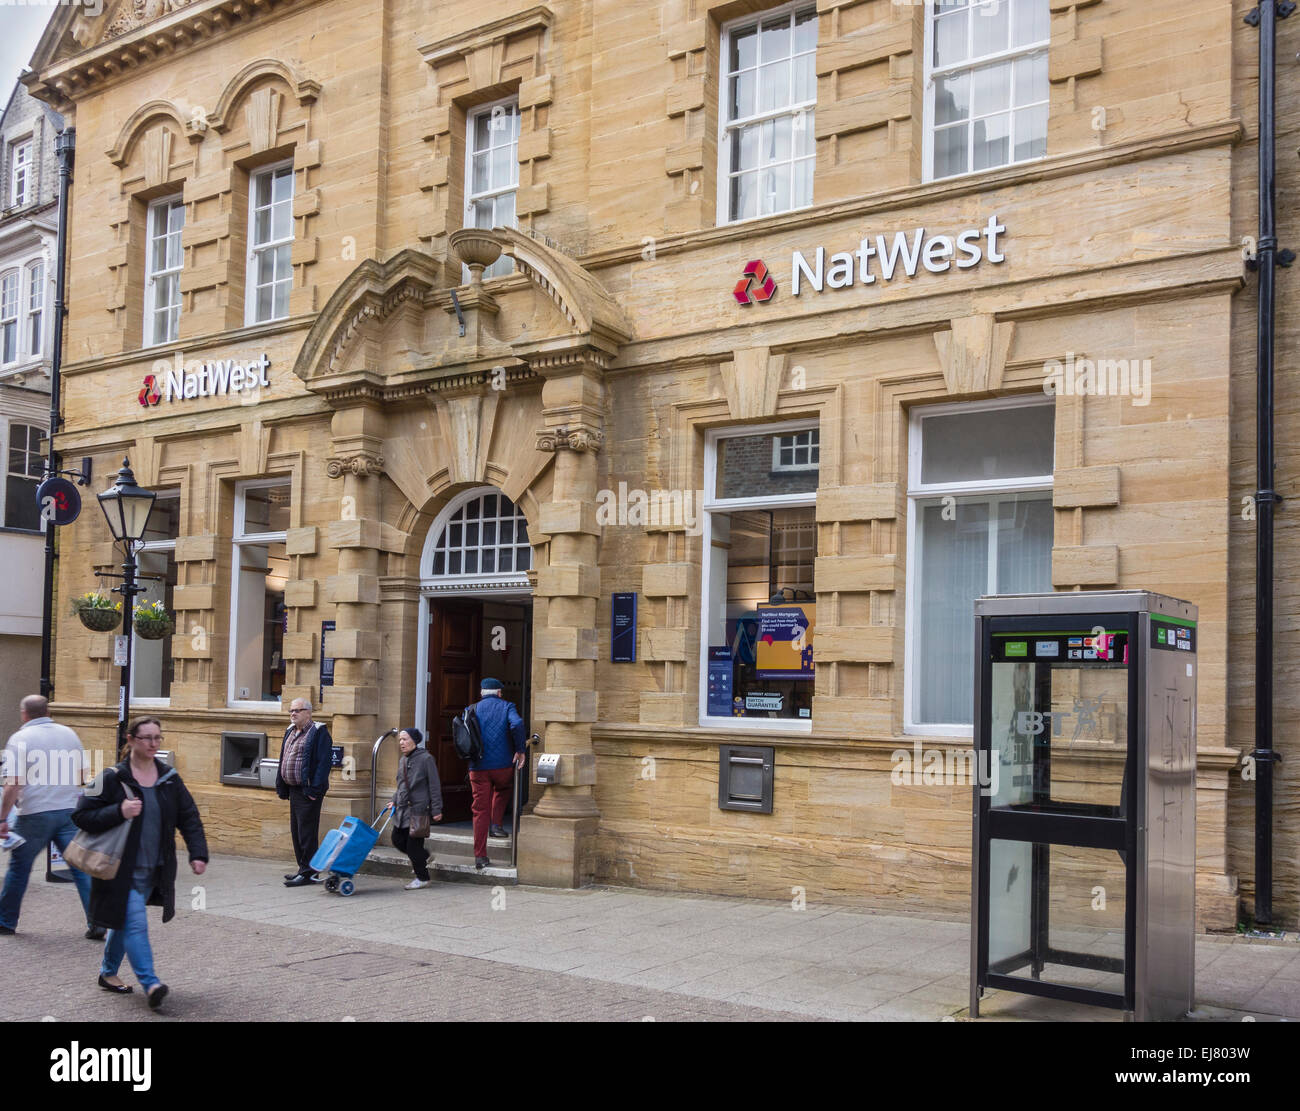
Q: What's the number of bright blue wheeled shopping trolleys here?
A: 1